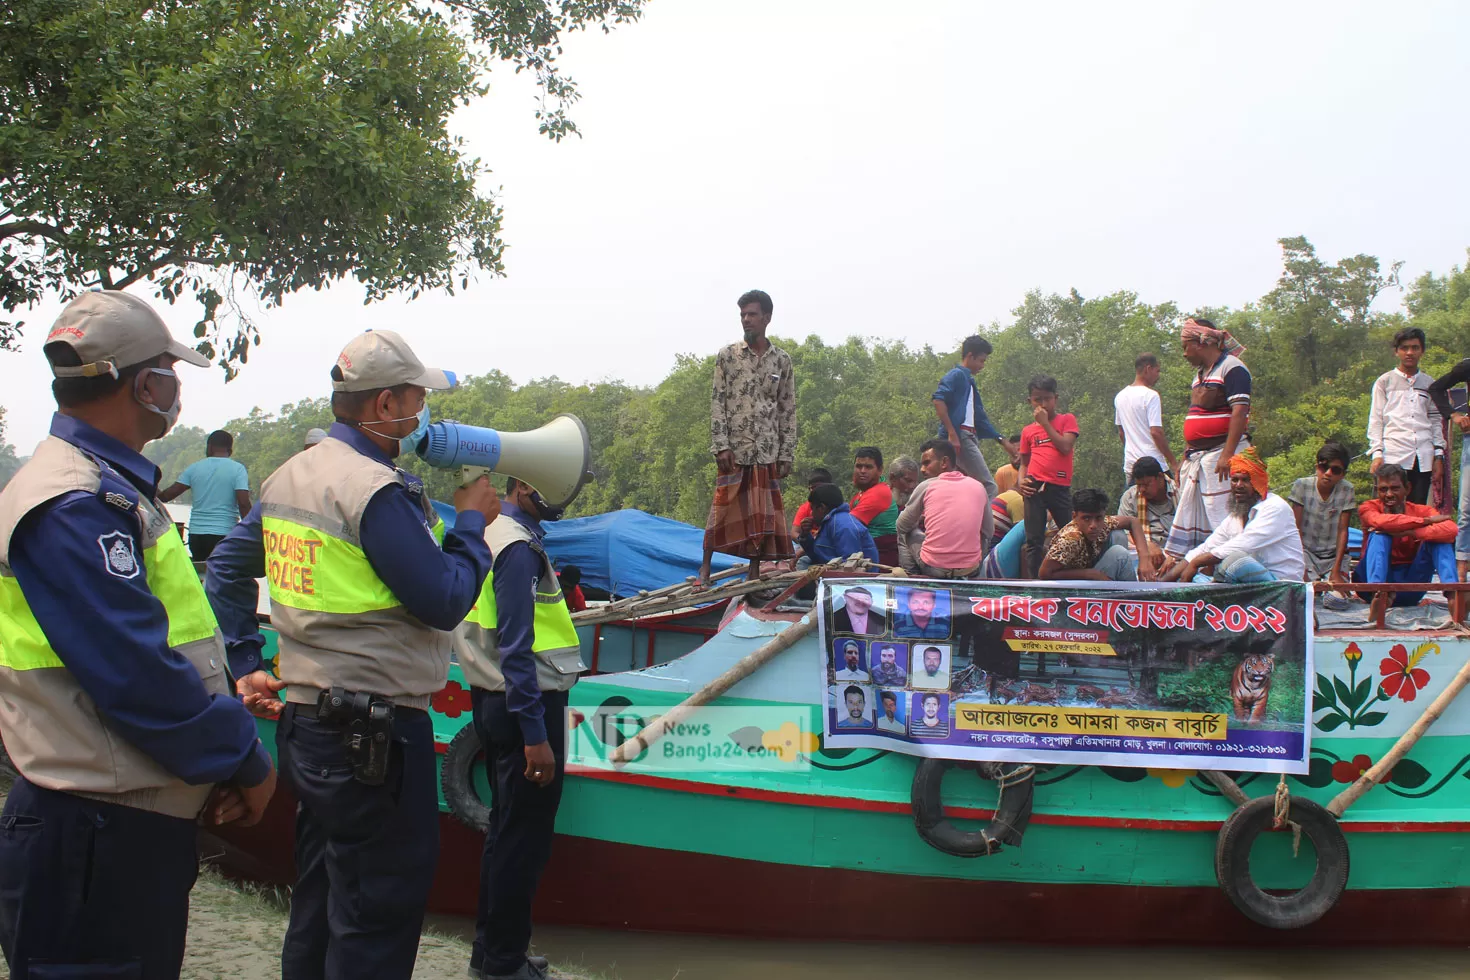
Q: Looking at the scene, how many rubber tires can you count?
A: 3